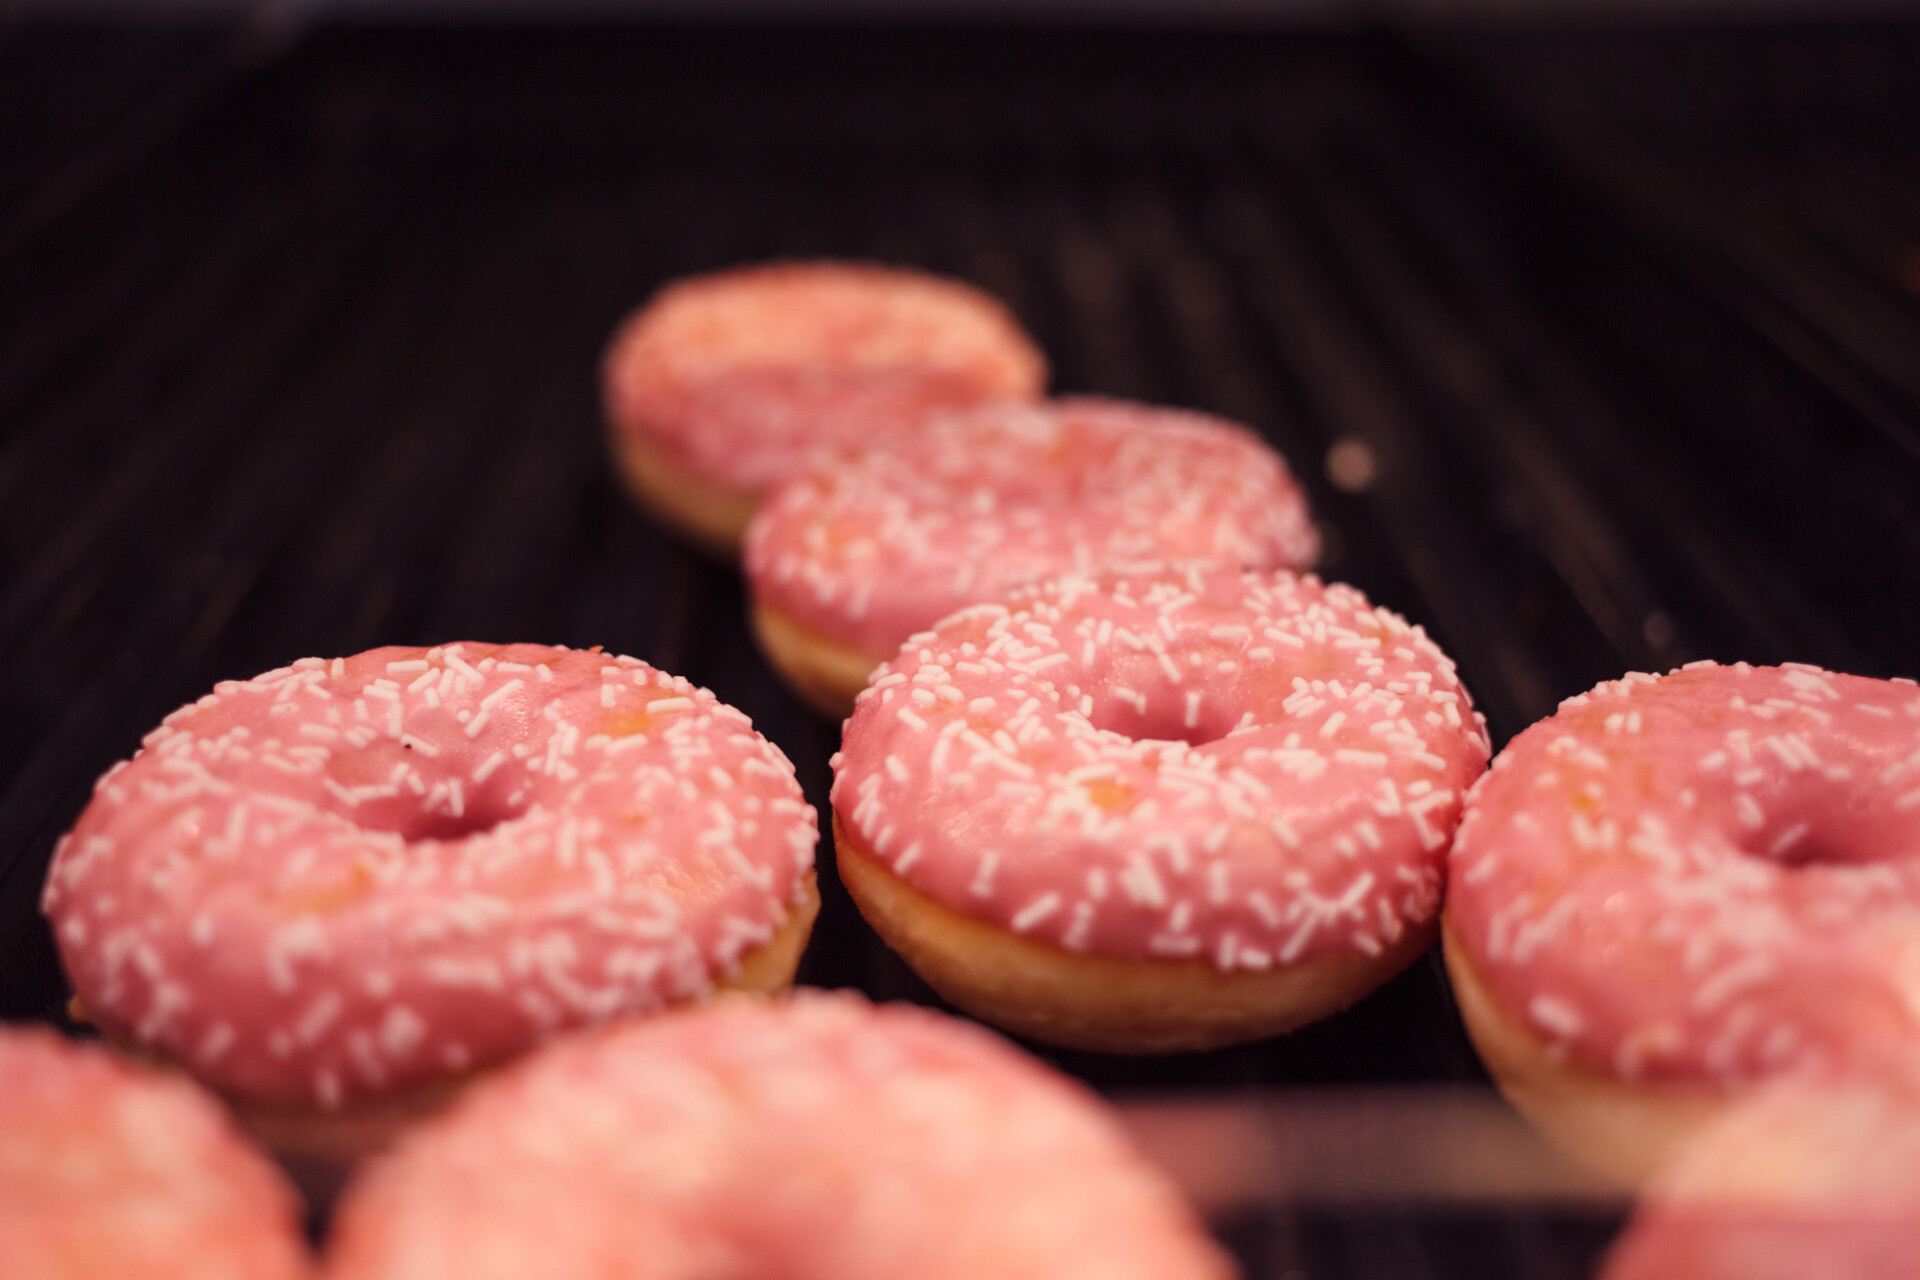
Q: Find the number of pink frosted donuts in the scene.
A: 8